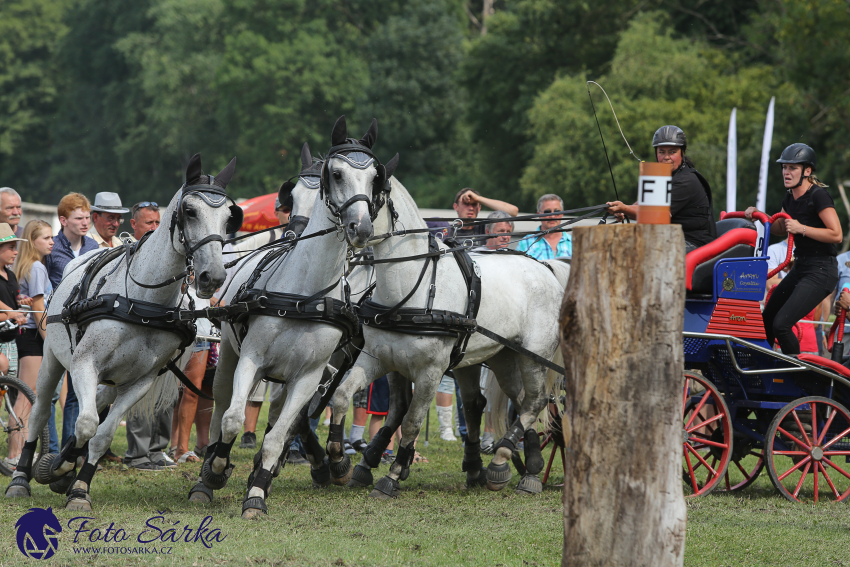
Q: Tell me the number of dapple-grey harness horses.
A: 4